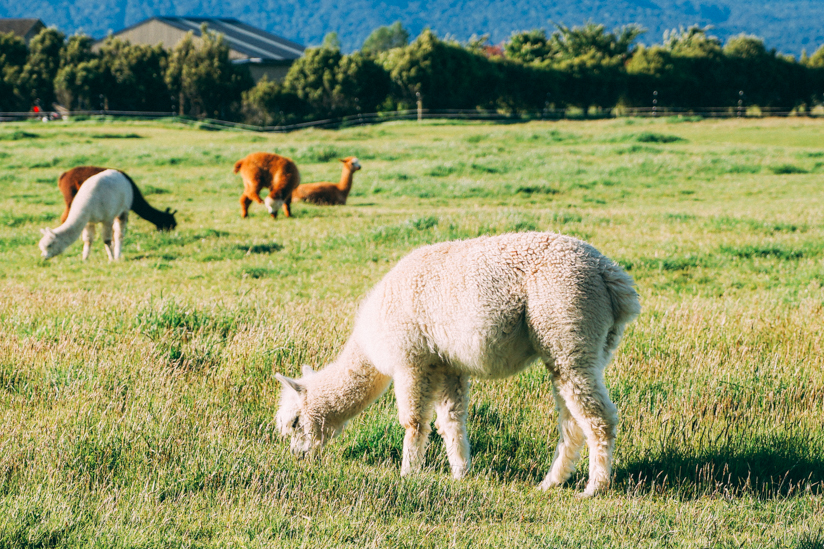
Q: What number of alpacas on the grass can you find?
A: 5